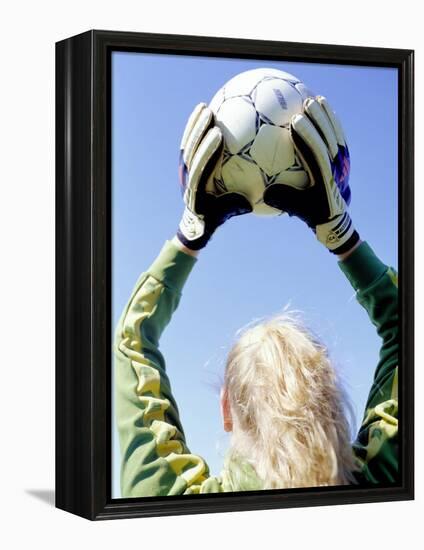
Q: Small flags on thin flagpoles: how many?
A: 0